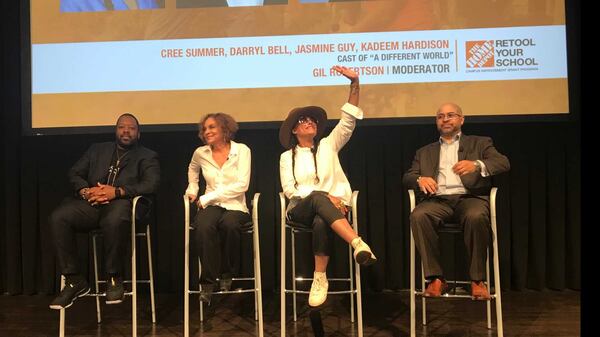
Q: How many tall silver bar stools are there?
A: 4